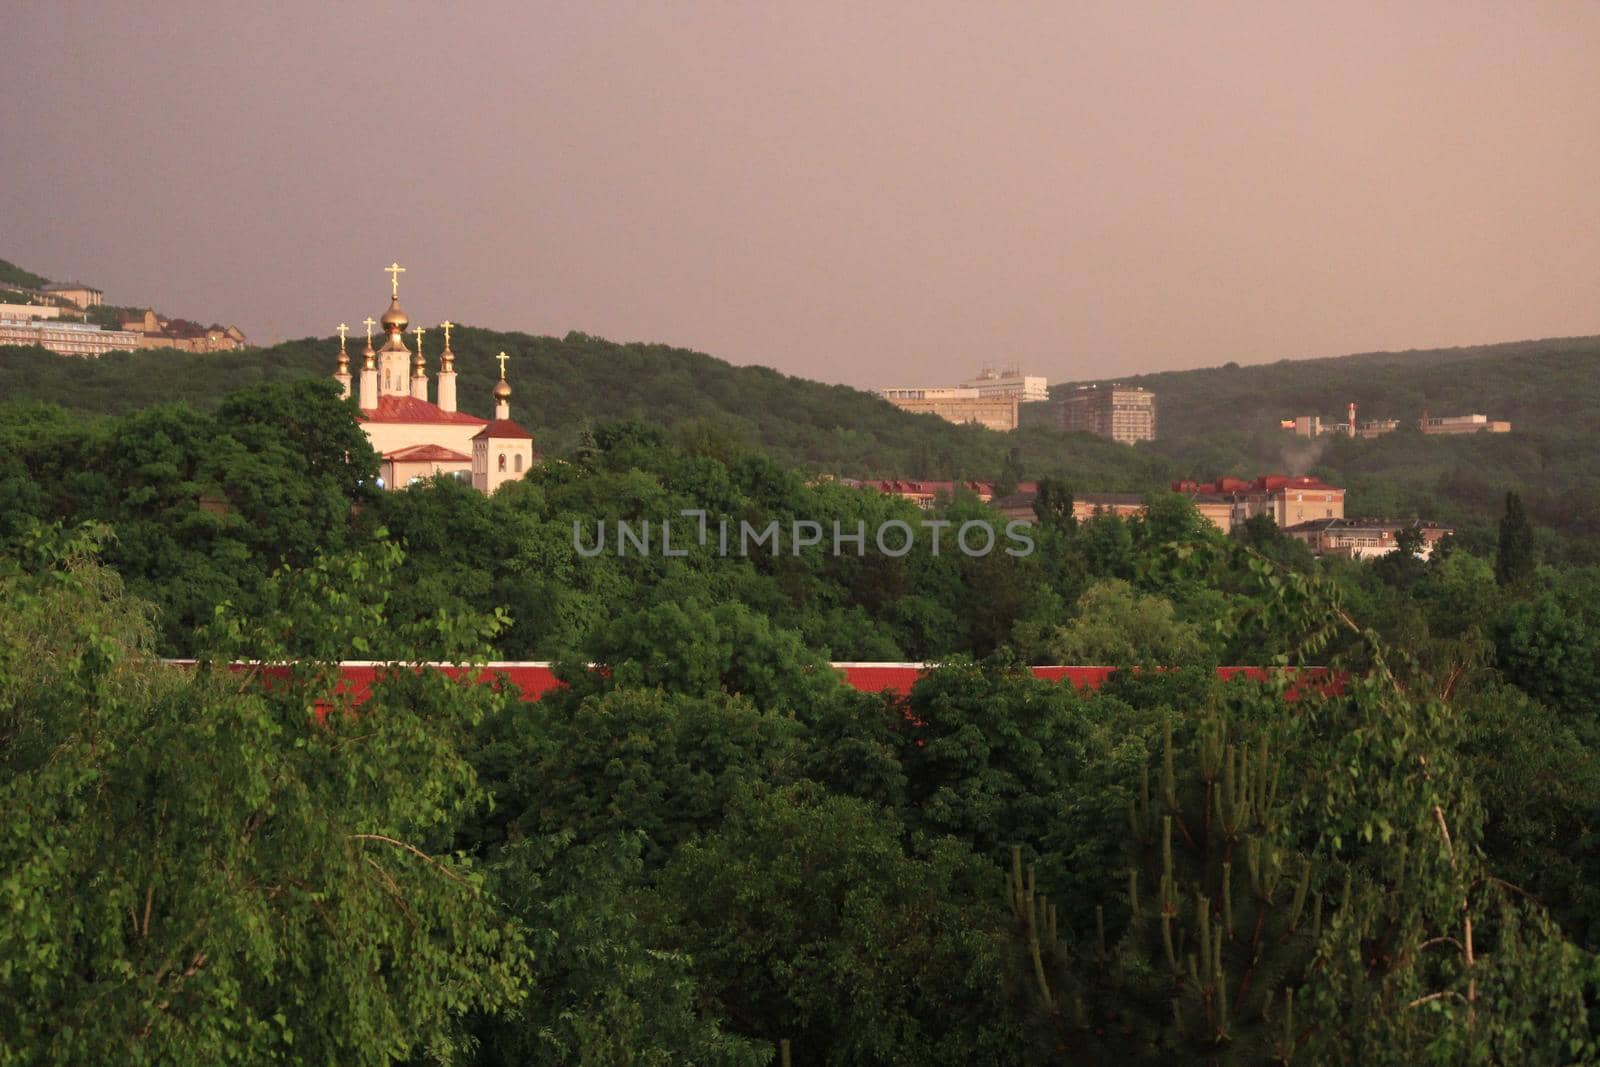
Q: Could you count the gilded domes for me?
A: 6